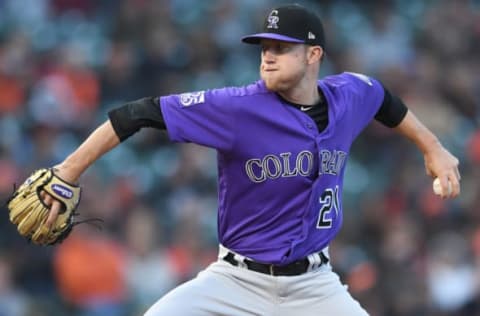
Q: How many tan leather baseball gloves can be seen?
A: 1